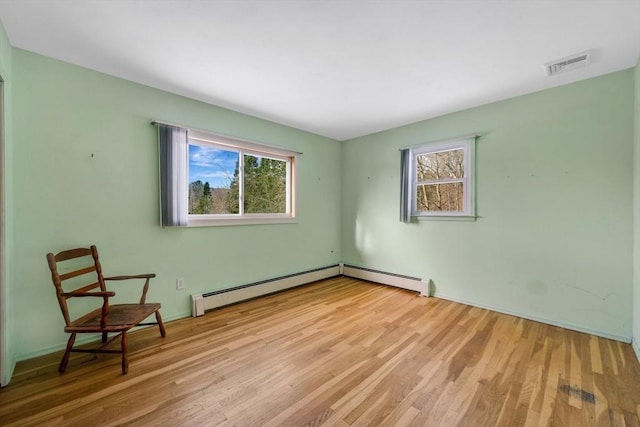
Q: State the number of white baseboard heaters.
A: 2